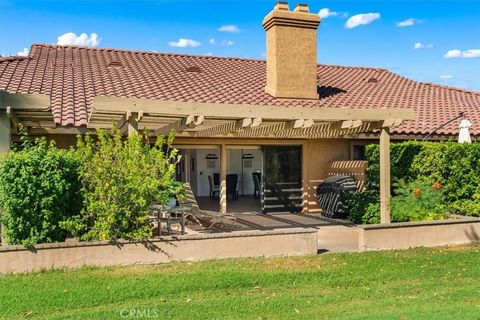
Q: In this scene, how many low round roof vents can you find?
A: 3